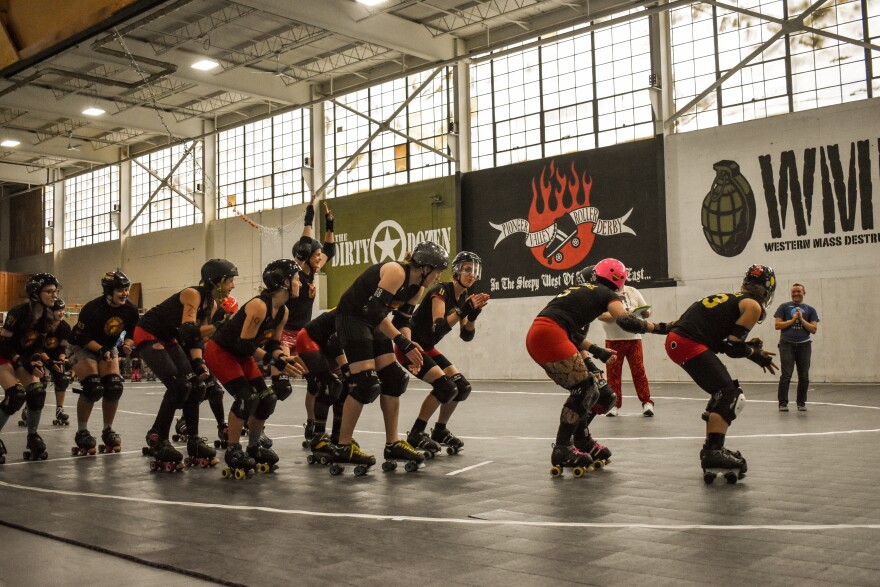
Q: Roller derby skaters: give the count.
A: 13